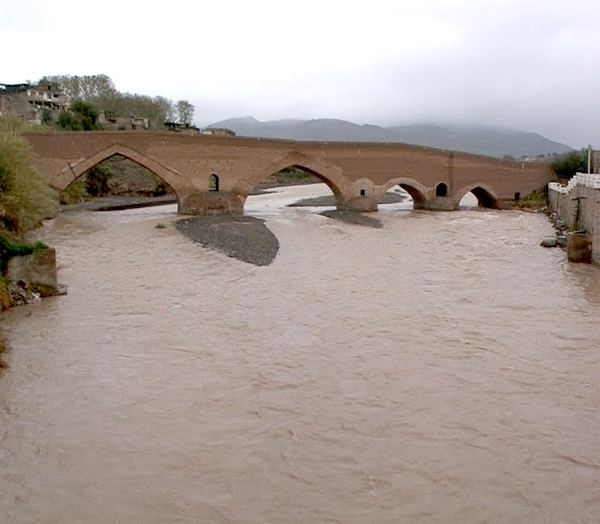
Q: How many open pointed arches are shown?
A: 4